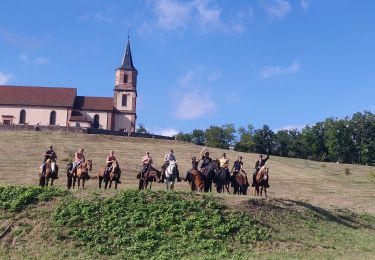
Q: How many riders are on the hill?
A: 10